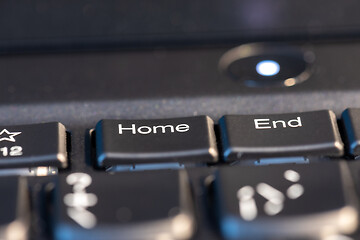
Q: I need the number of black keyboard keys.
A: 7